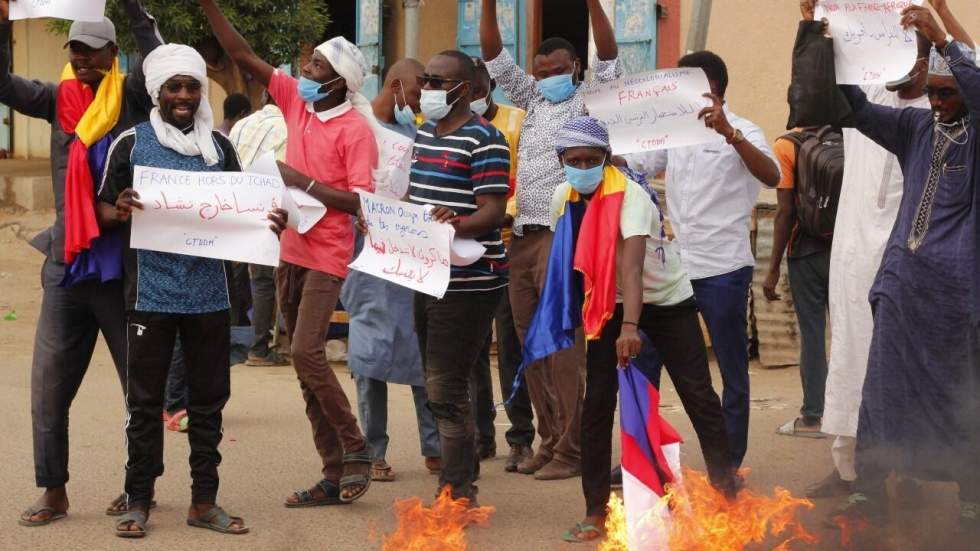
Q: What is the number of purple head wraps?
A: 1